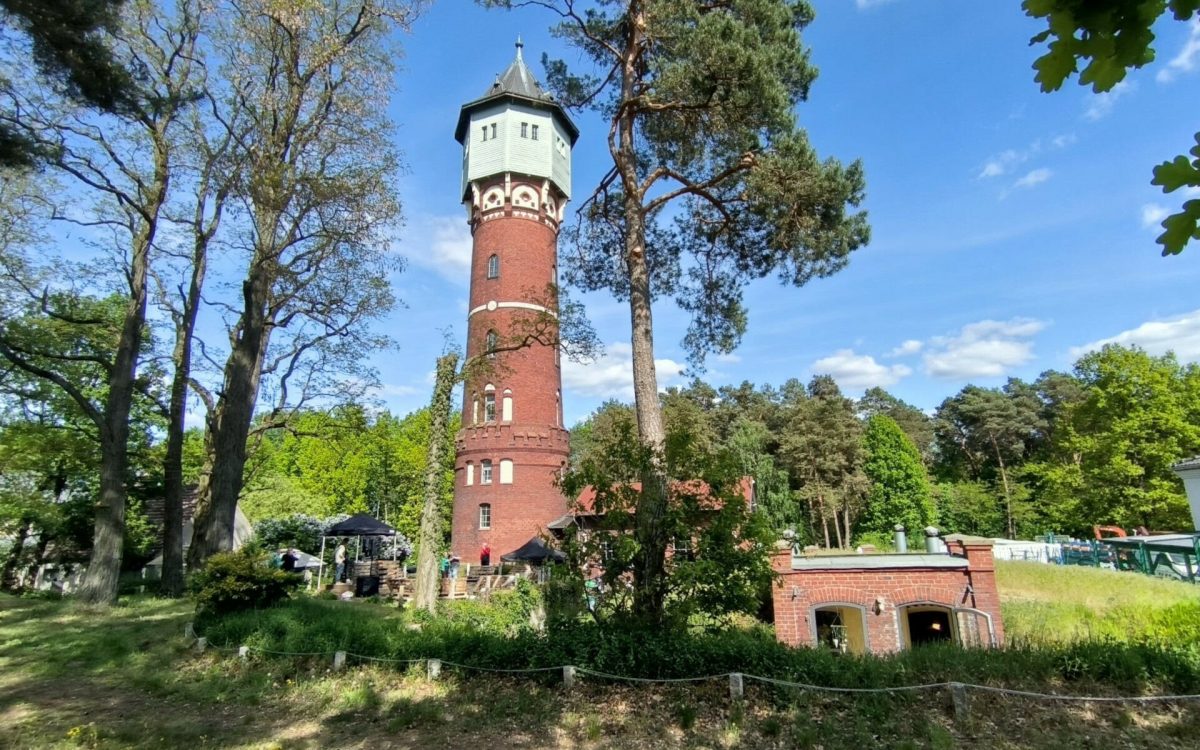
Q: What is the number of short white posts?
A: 8